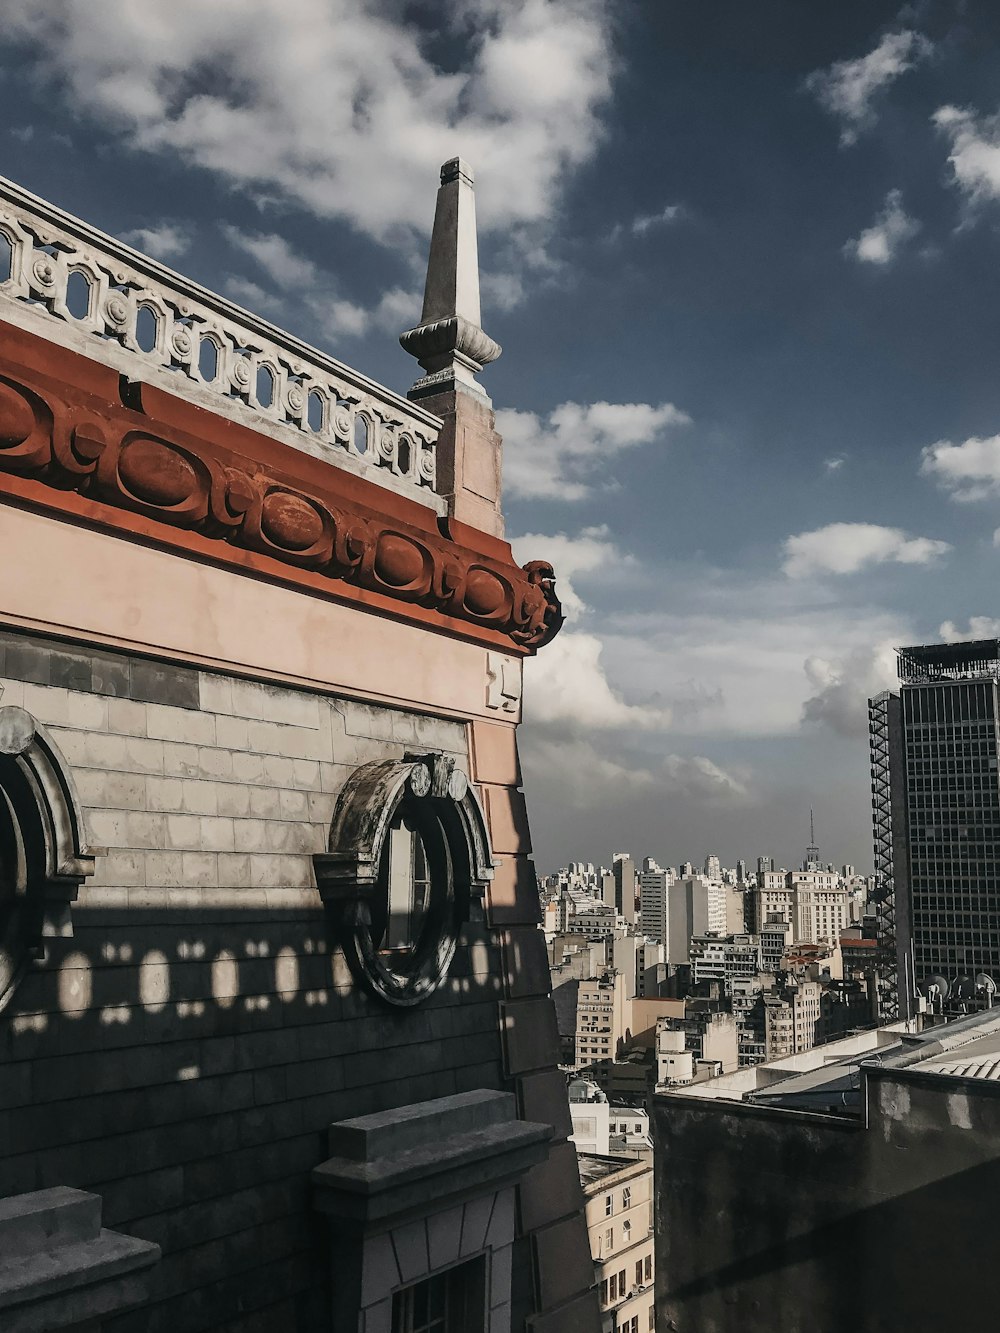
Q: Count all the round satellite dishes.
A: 3